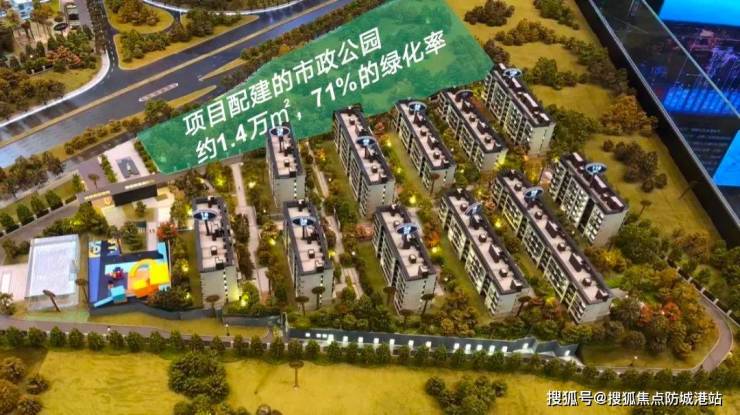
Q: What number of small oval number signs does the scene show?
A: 11